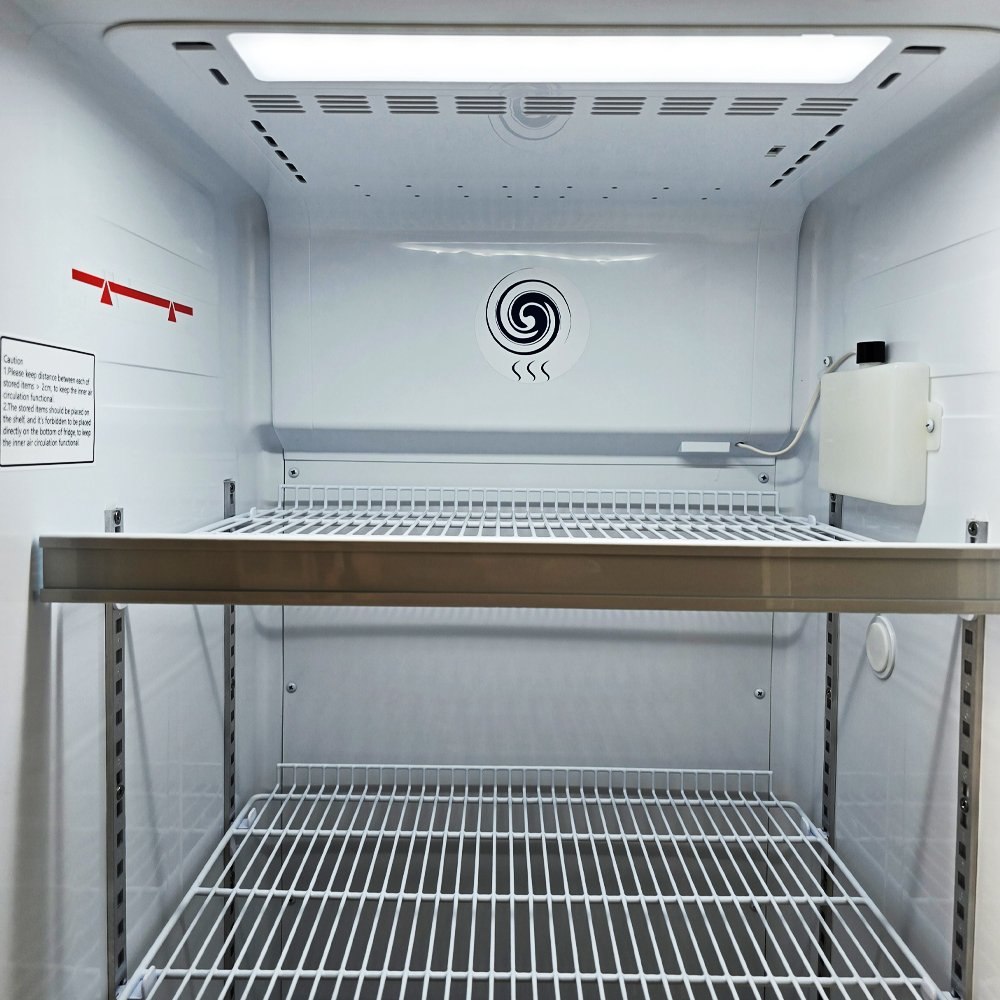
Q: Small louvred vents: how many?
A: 9